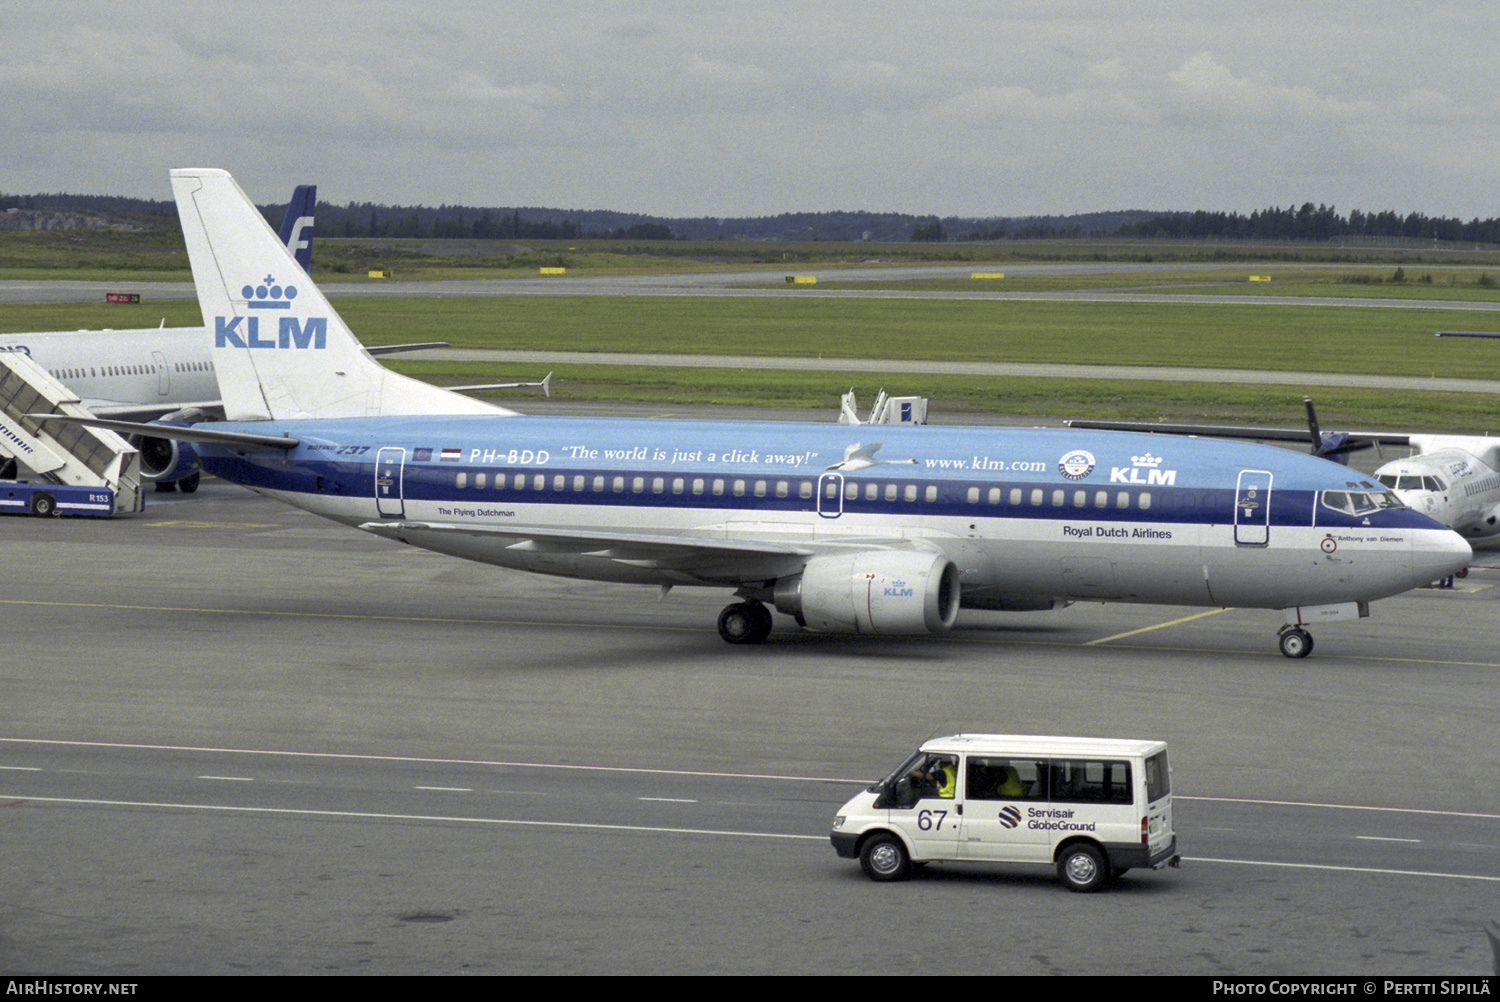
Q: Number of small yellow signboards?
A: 5